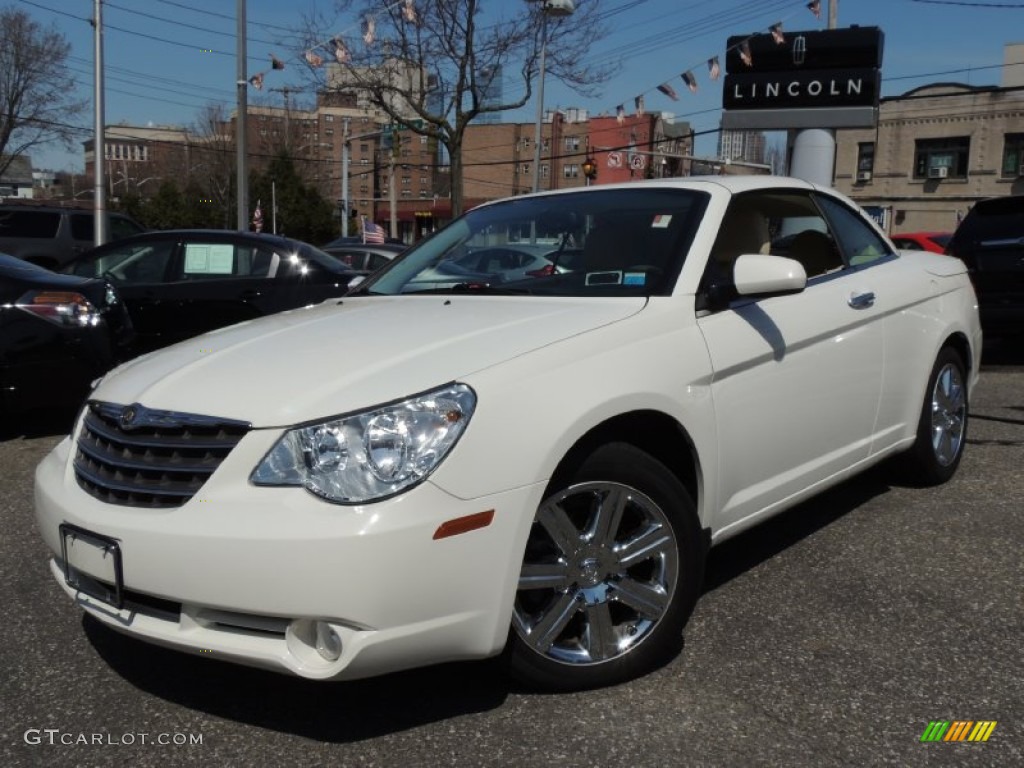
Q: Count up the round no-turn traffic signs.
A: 2